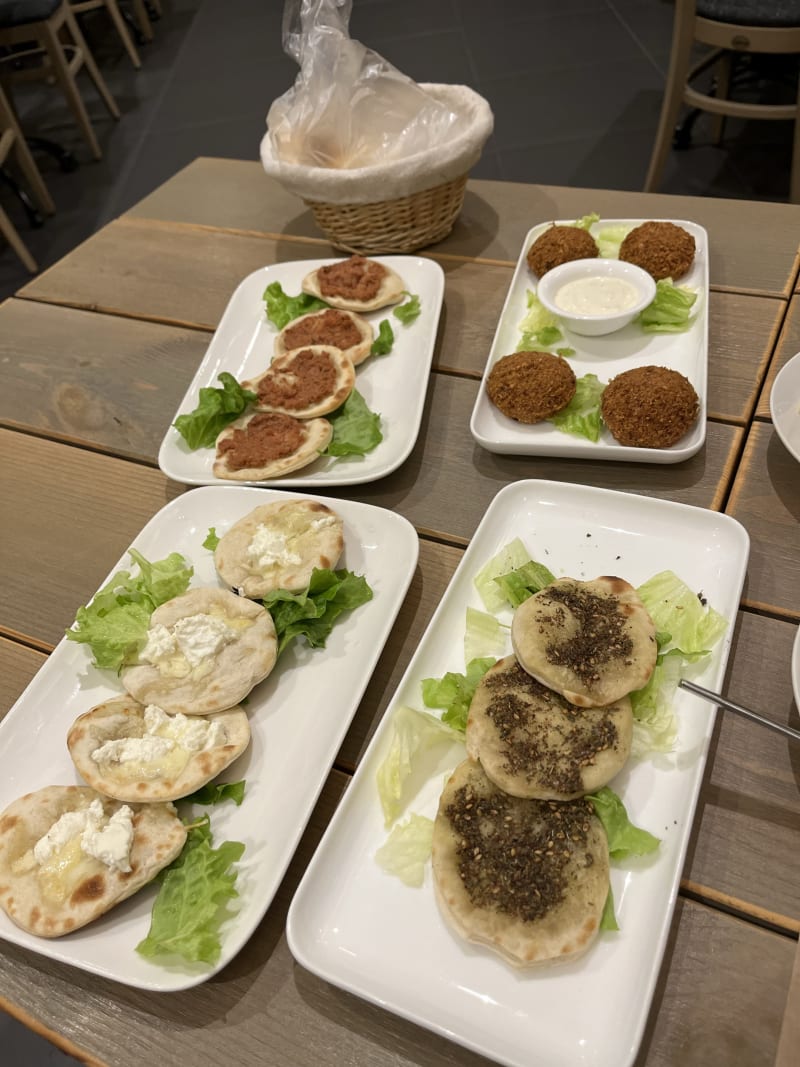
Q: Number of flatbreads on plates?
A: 11